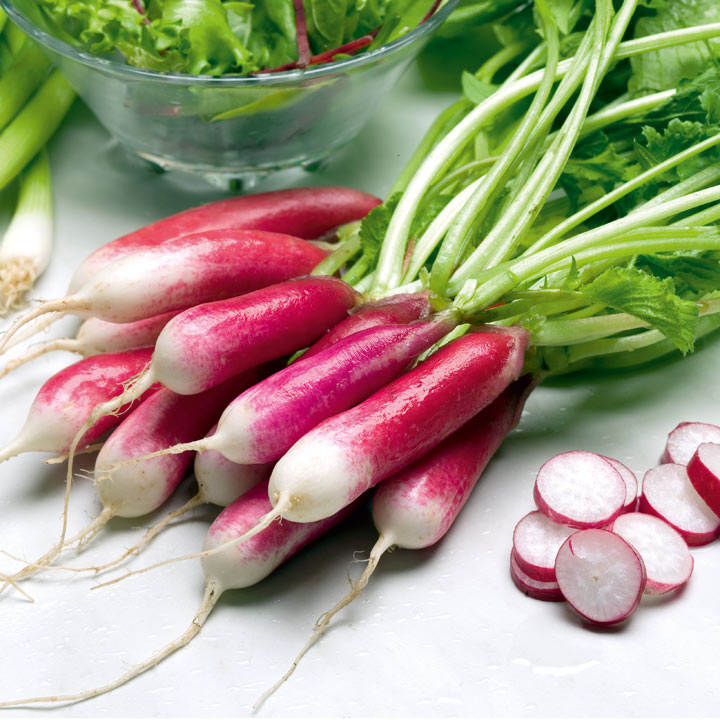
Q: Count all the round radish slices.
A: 9